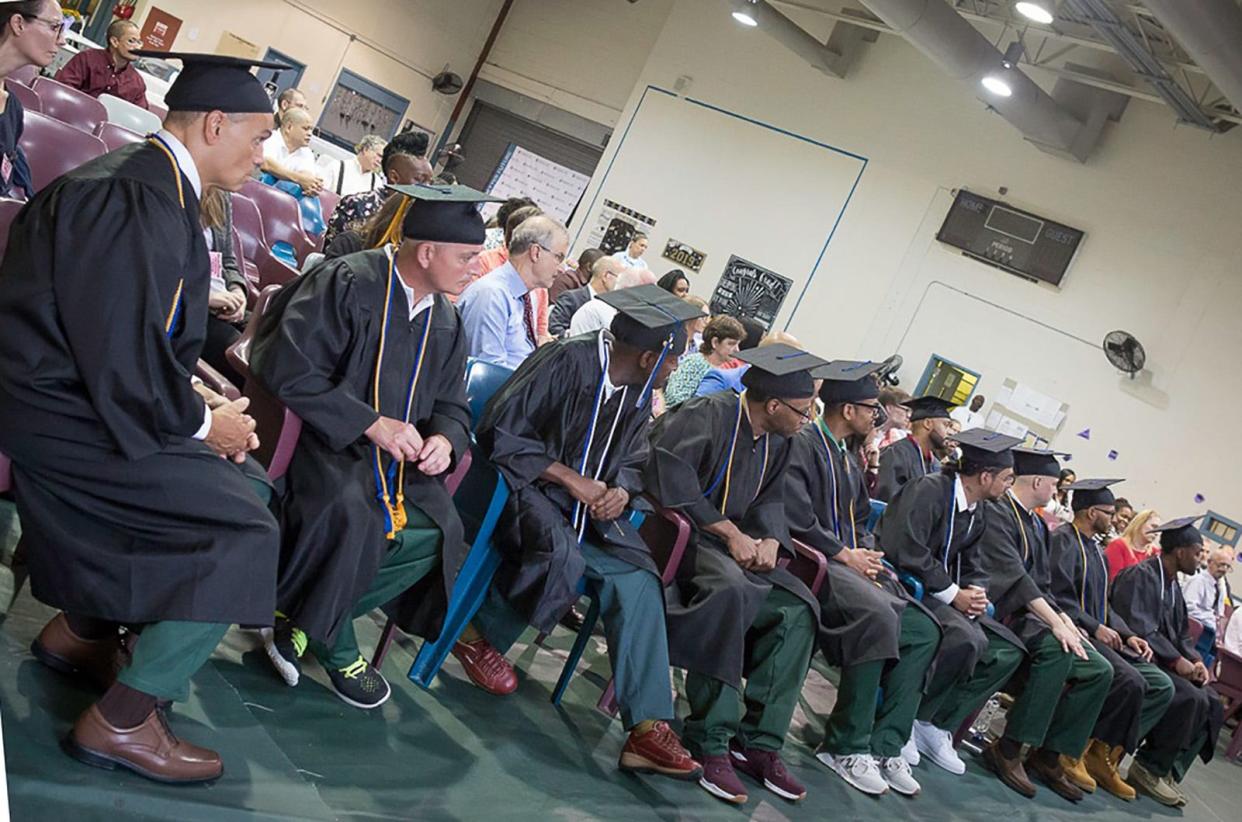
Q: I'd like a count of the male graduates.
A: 10